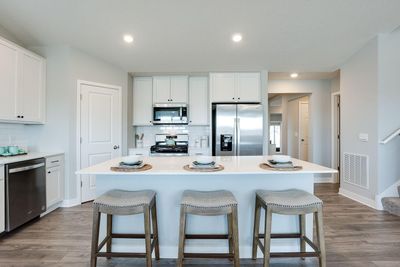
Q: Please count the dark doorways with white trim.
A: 1